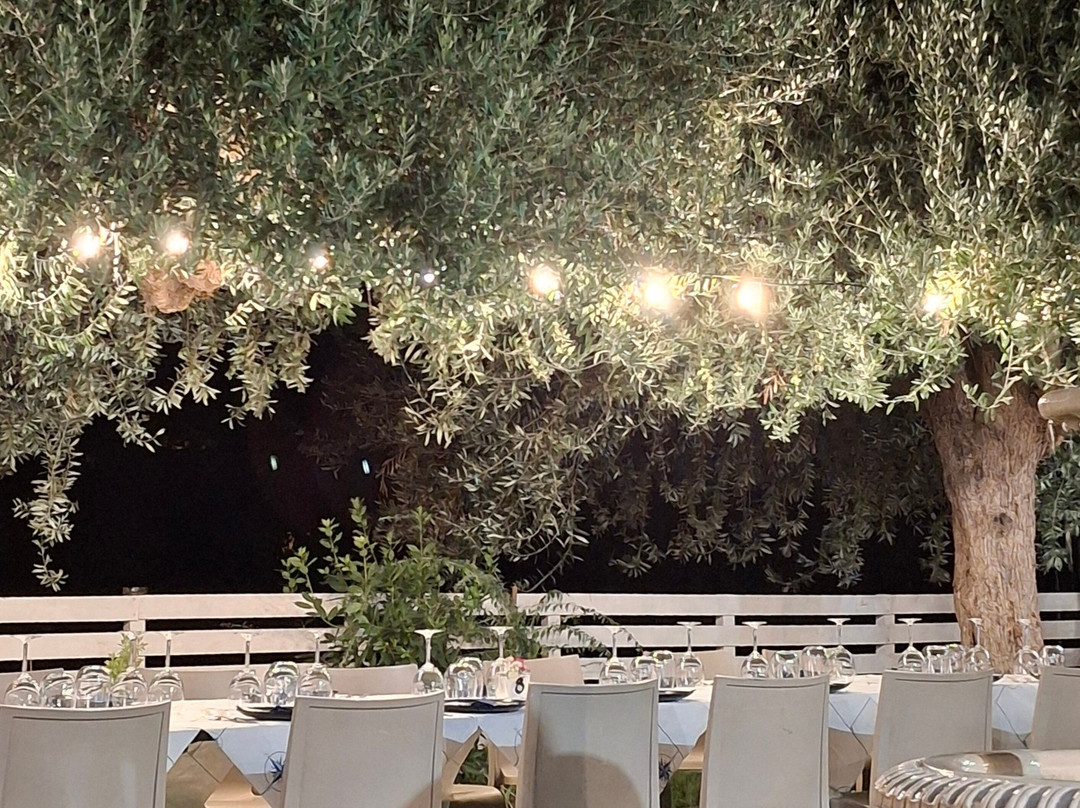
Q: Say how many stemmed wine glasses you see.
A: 14